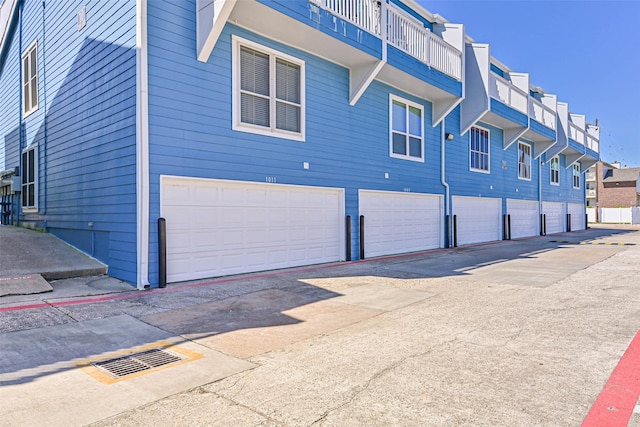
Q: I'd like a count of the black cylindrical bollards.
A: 12